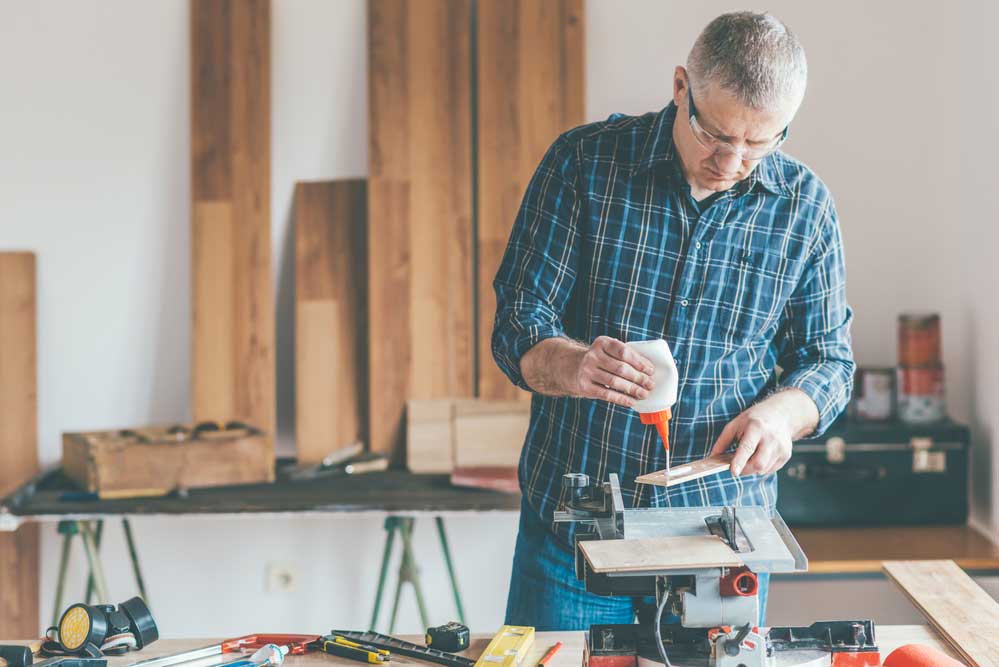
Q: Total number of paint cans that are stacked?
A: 2